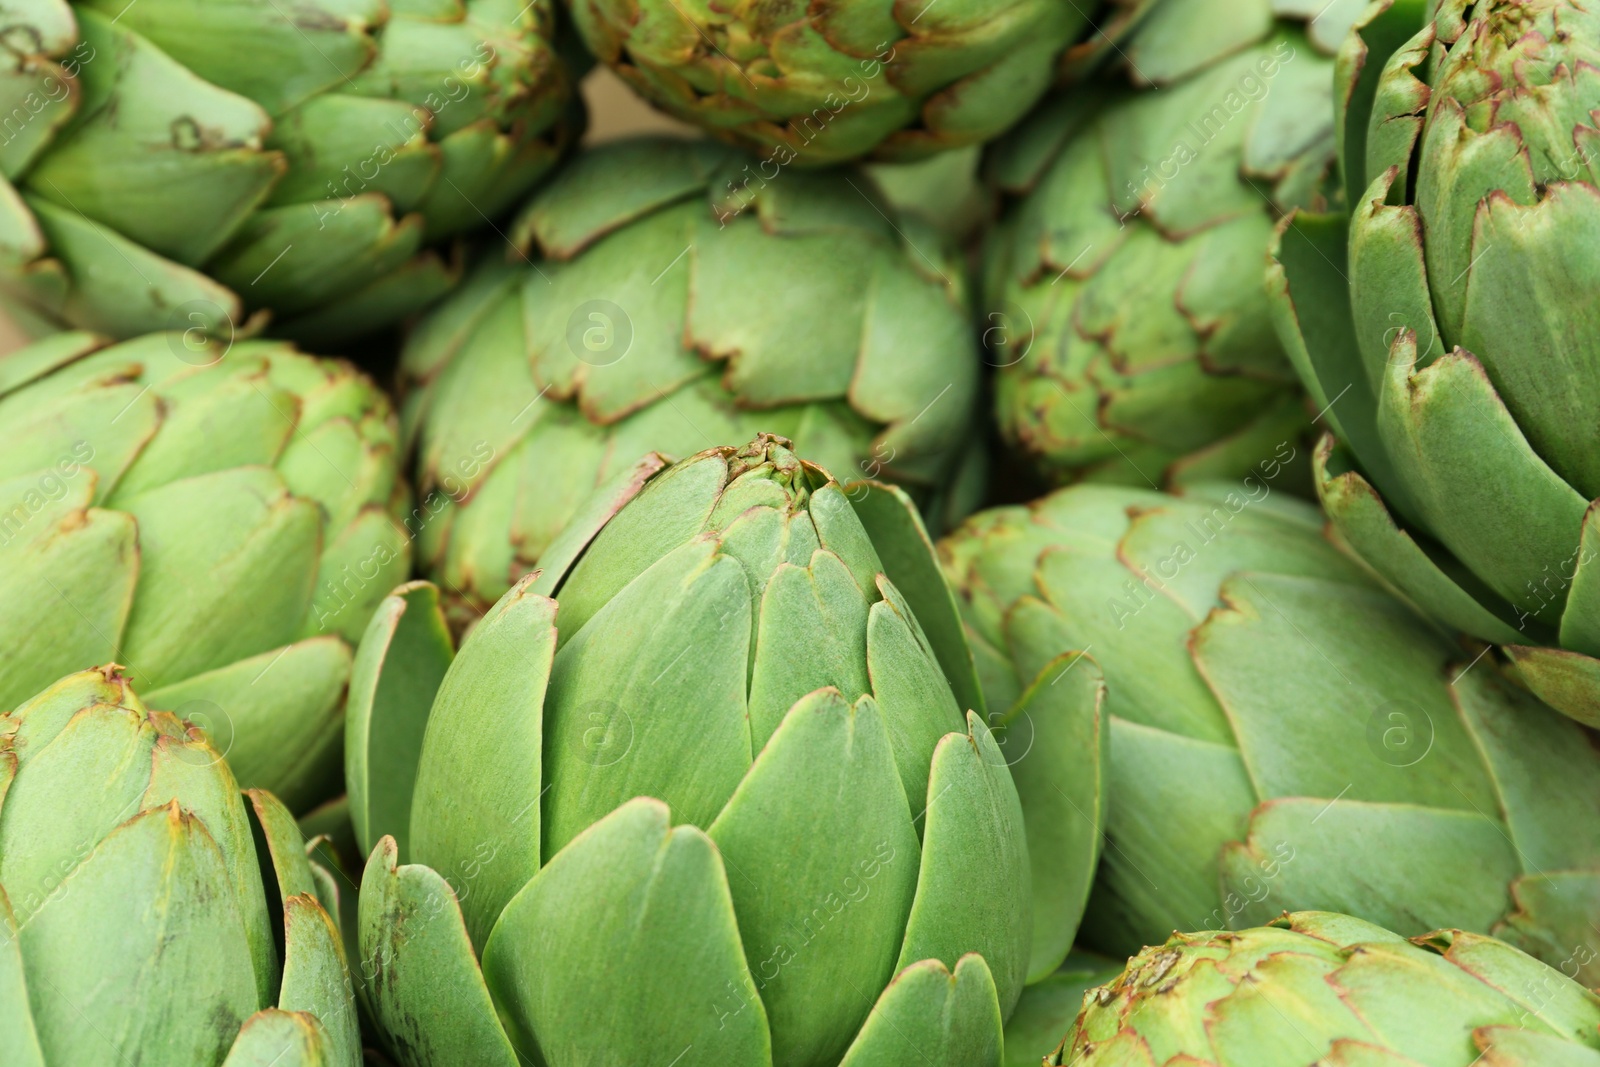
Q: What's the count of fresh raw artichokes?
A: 10